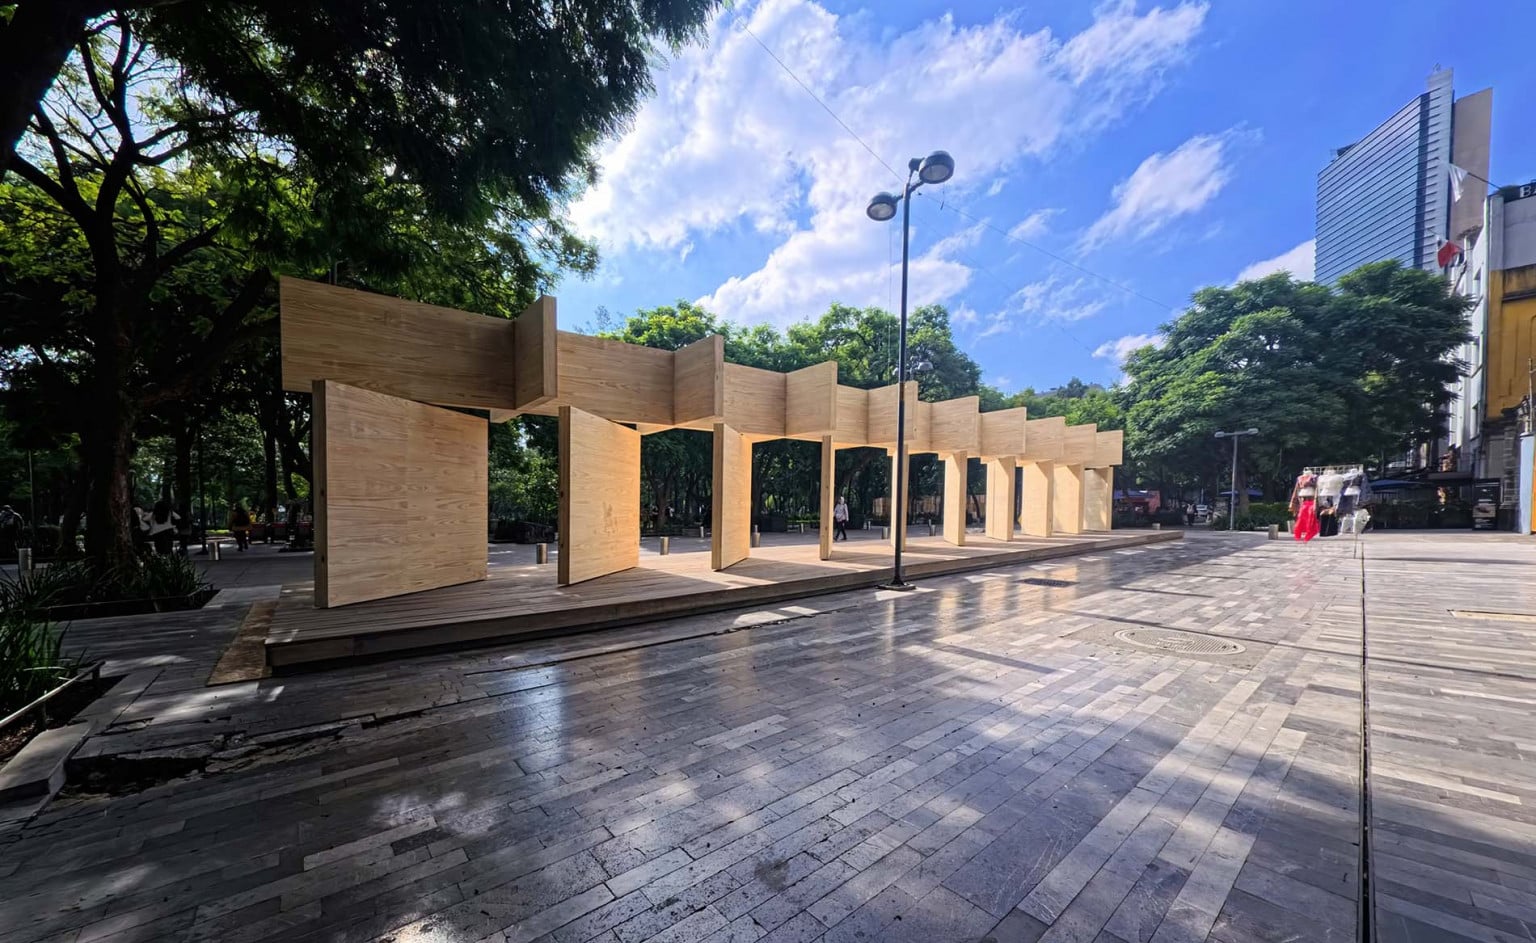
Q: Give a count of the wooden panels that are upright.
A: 10